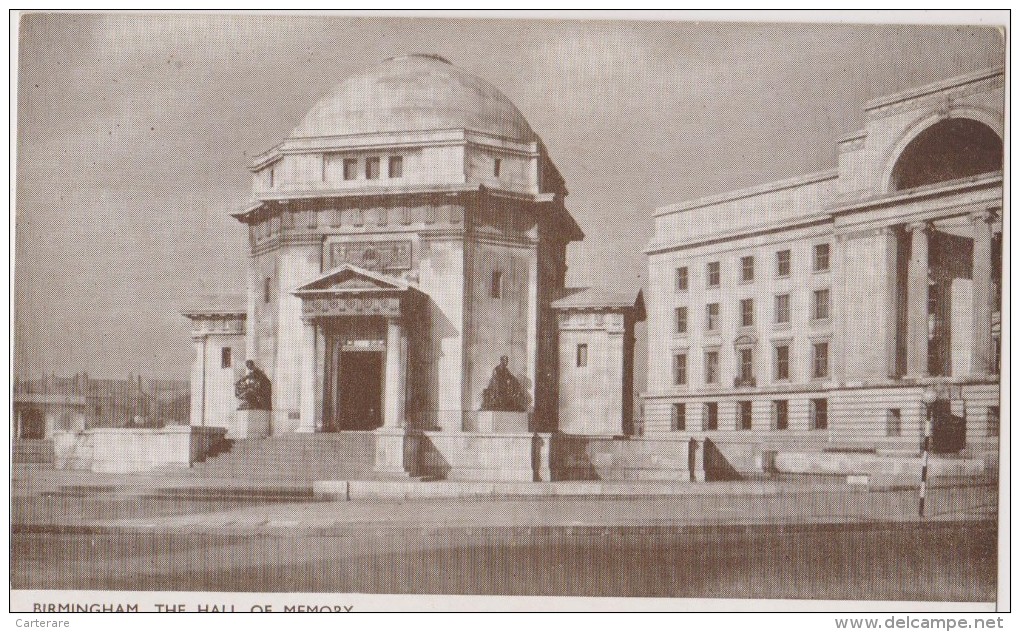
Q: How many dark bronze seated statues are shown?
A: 2